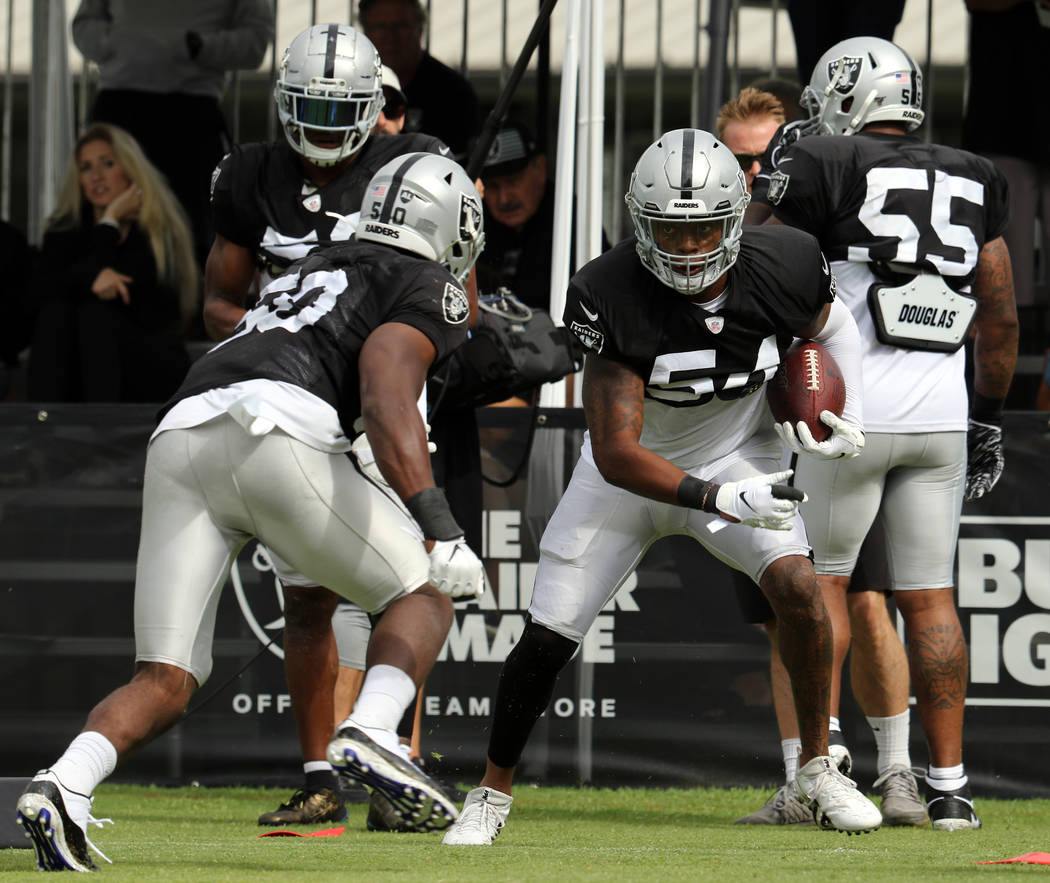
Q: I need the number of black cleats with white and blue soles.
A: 2